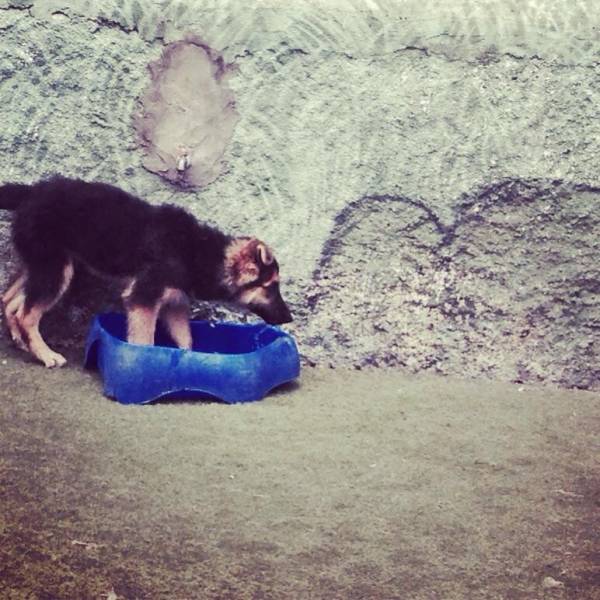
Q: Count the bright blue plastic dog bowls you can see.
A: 1